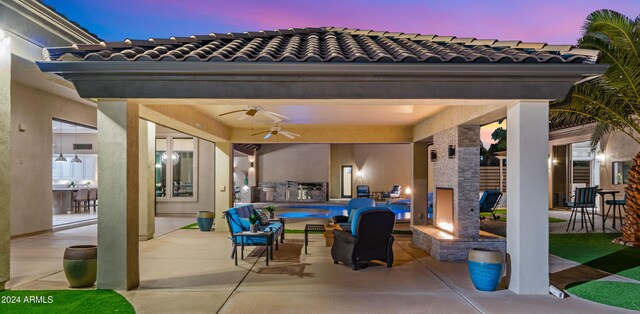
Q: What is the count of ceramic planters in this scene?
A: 3